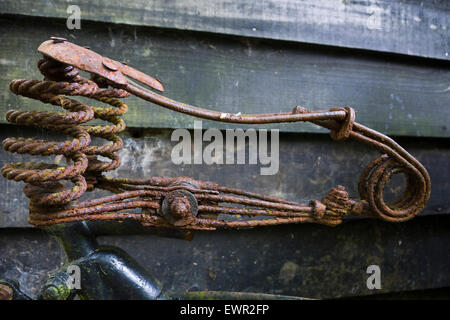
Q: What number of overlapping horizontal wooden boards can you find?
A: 4